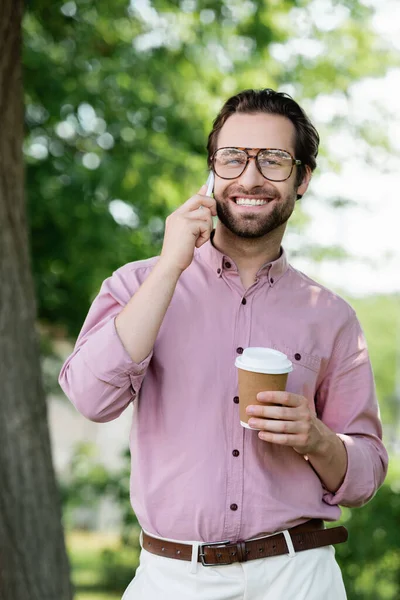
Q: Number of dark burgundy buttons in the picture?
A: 9